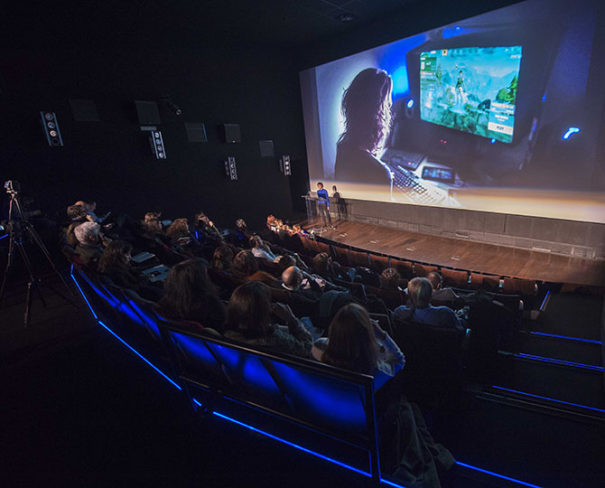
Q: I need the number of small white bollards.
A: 0